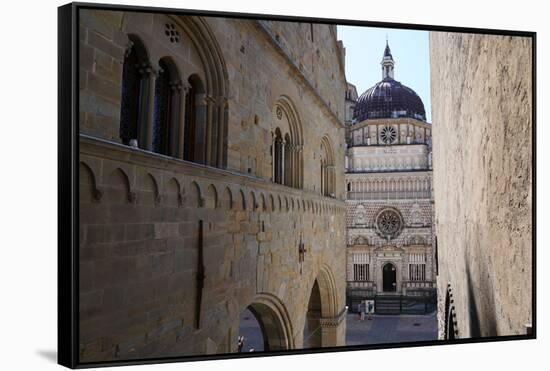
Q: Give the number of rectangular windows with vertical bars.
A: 2